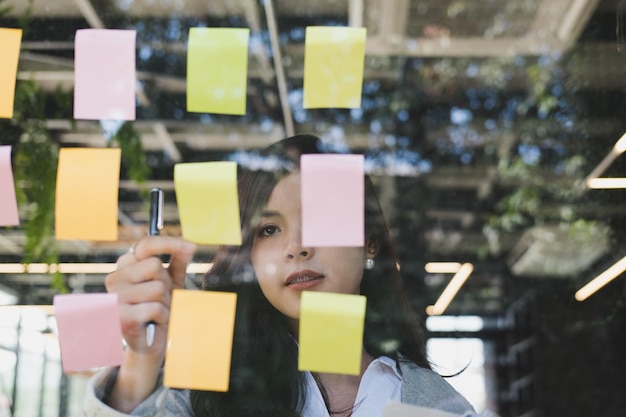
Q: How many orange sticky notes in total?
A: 3